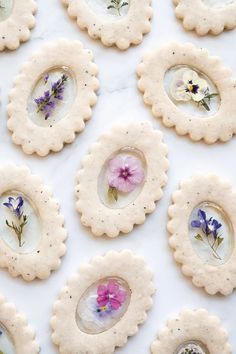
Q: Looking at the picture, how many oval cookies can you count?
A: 11